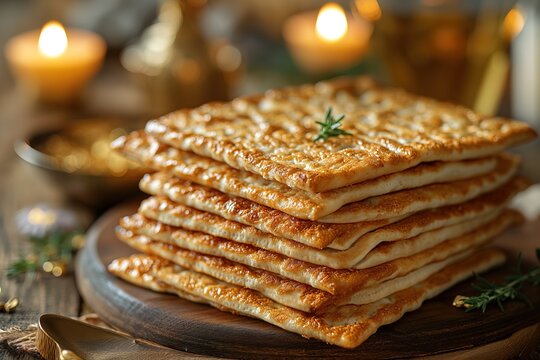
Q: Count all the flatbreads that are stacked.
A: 7